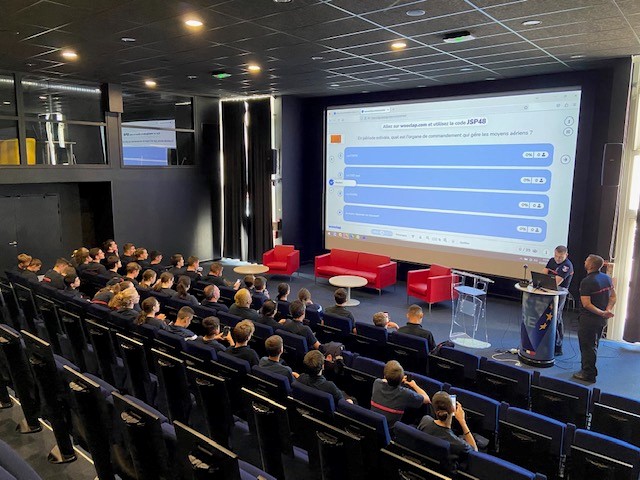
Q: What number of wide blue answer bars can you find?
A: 4